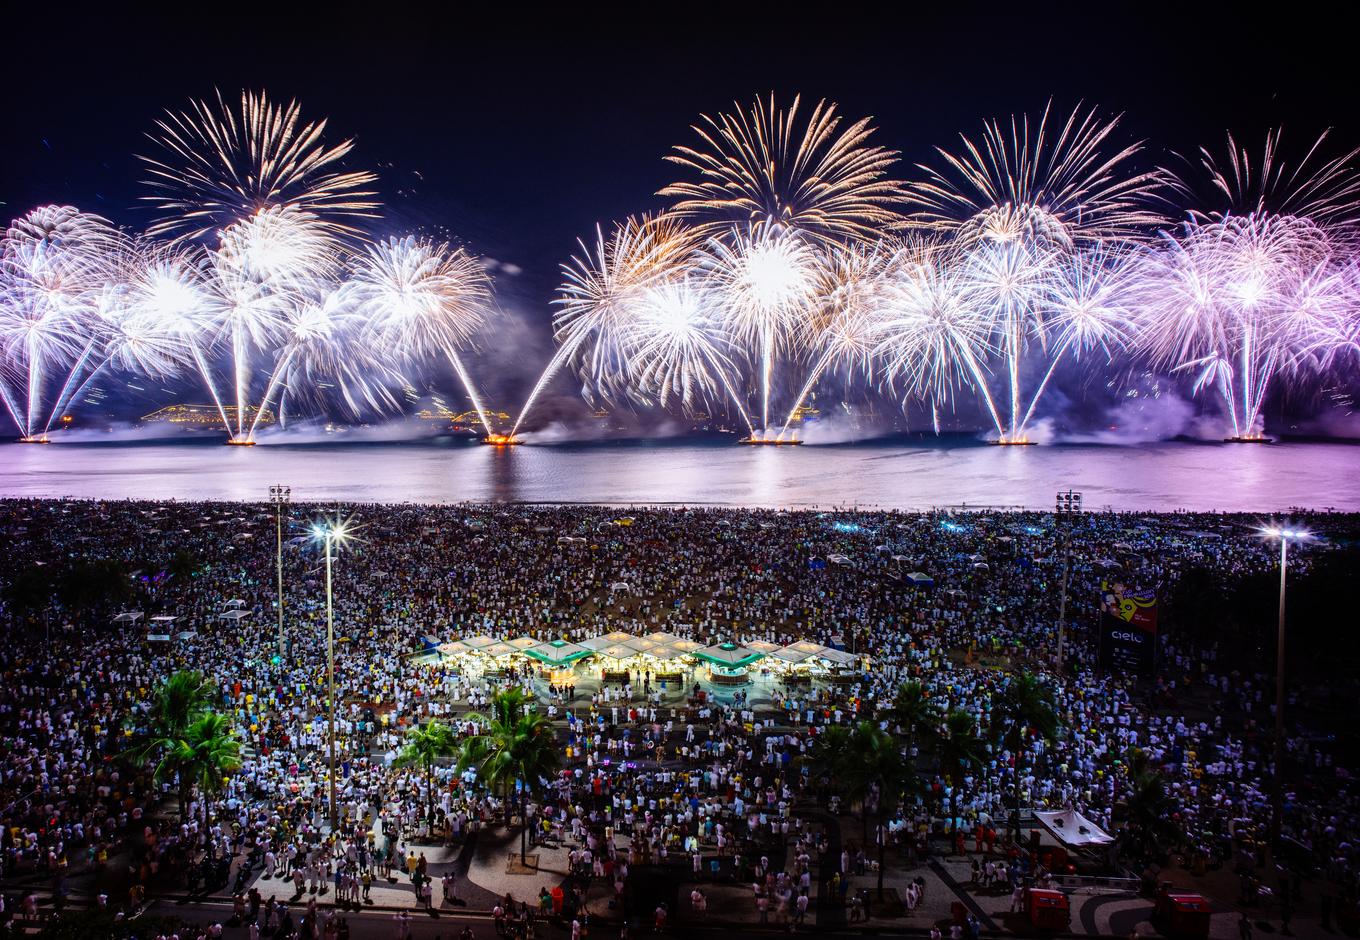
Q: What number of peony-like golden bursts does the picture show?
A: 4